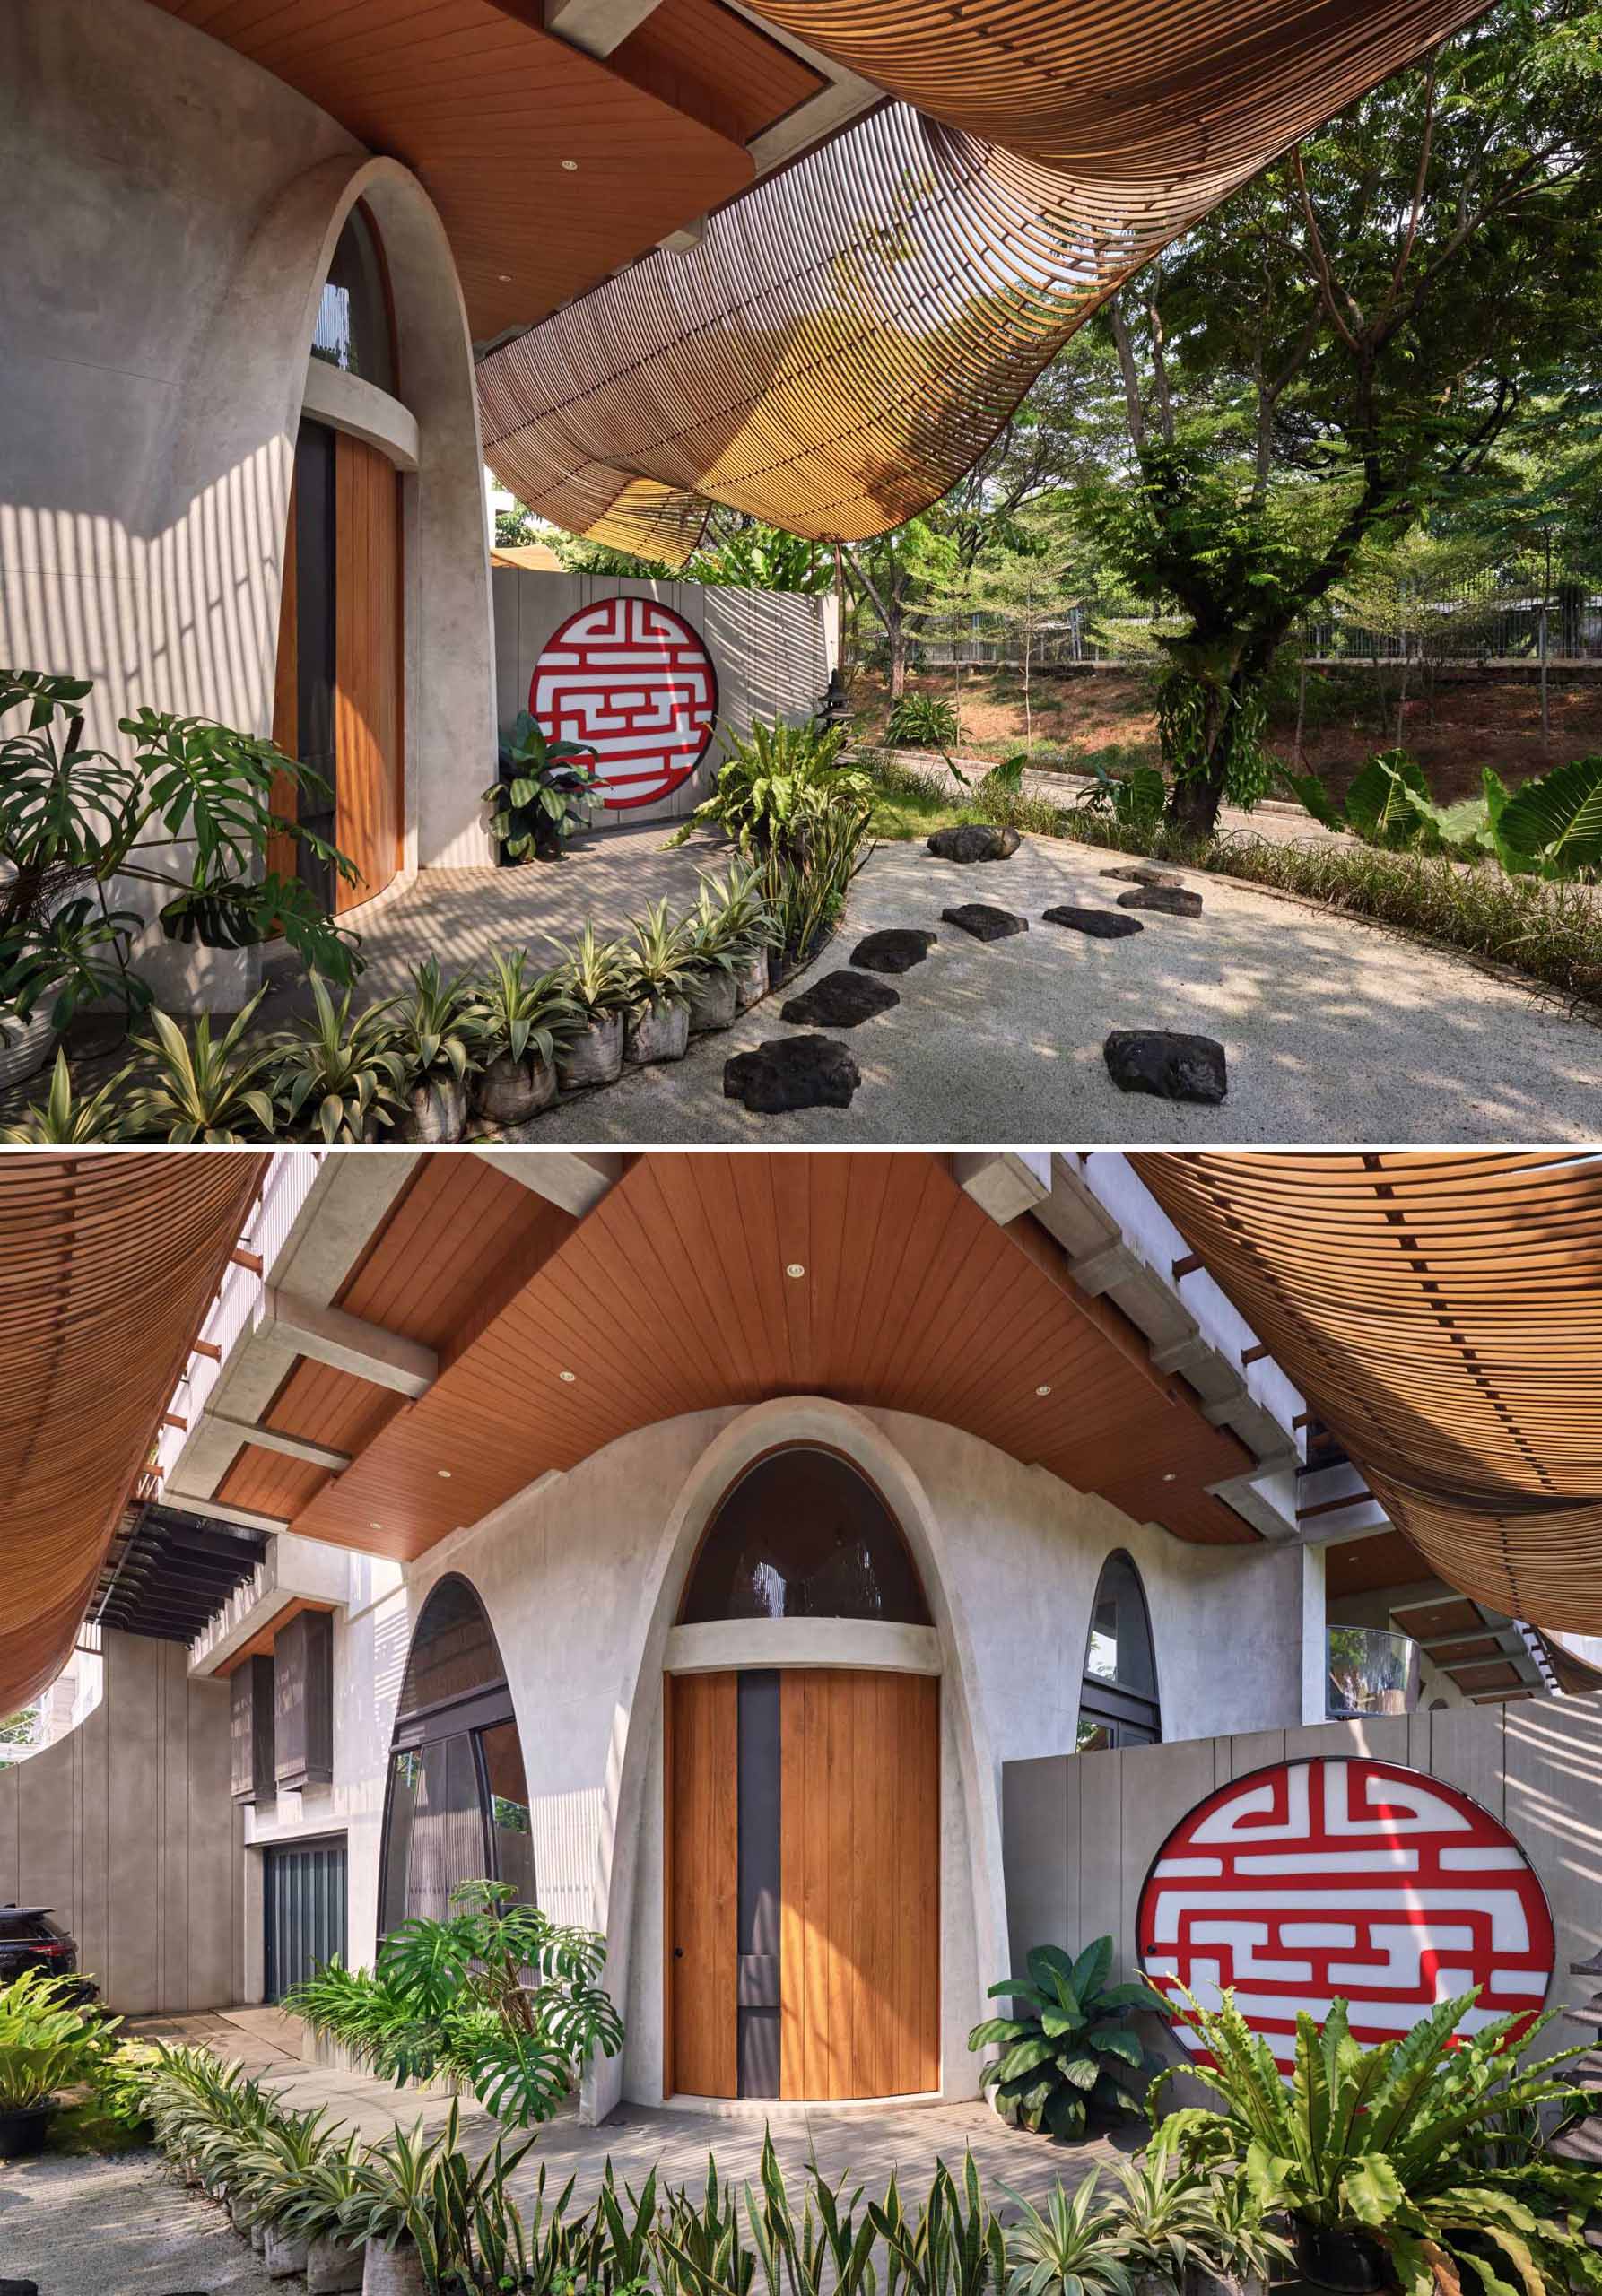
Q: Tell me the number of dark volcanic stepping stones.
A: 9